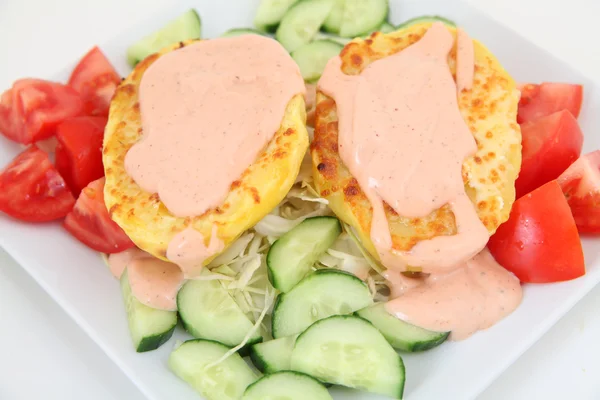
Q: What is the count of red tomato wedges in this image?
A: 9